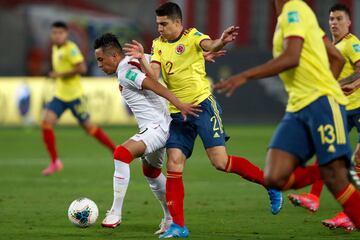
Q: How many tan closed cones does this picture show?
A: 0